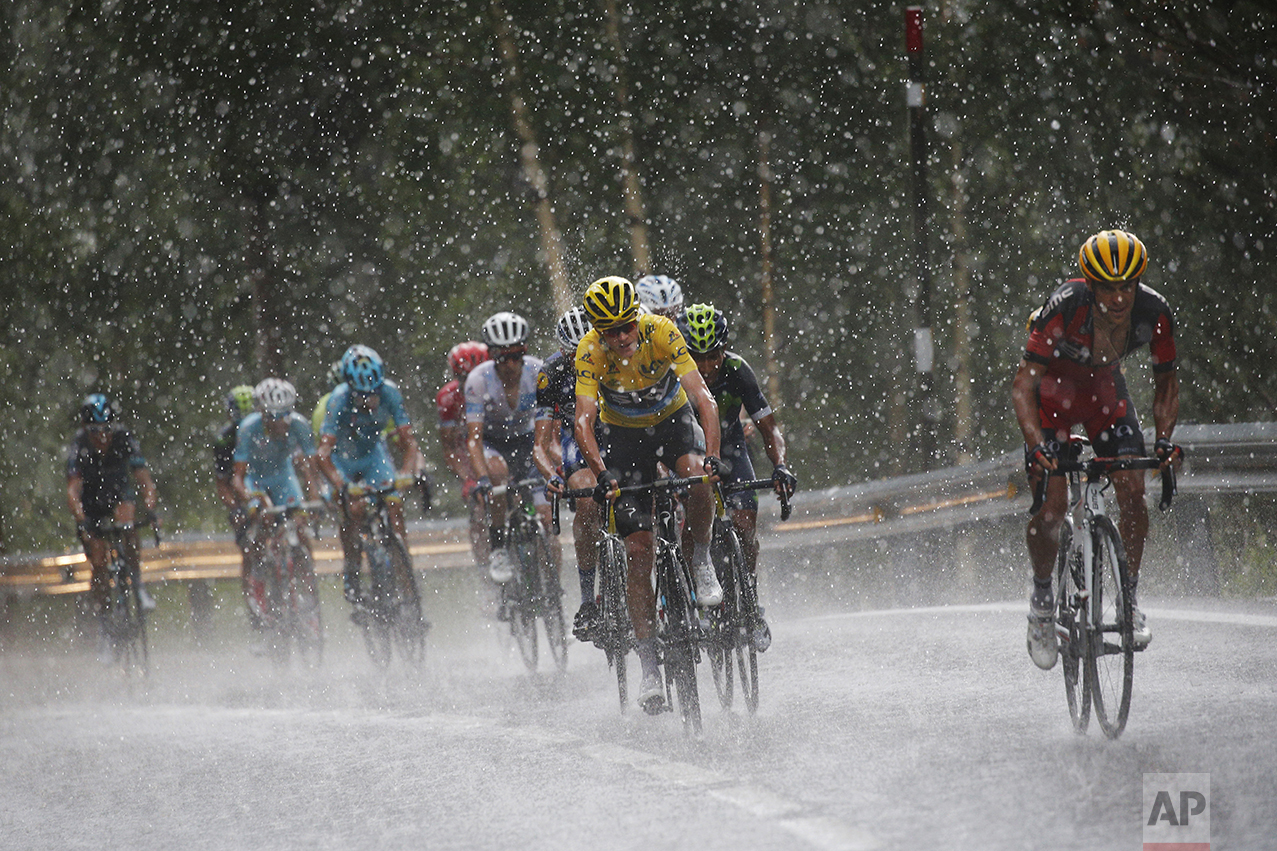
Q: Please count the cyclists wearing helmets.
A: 12